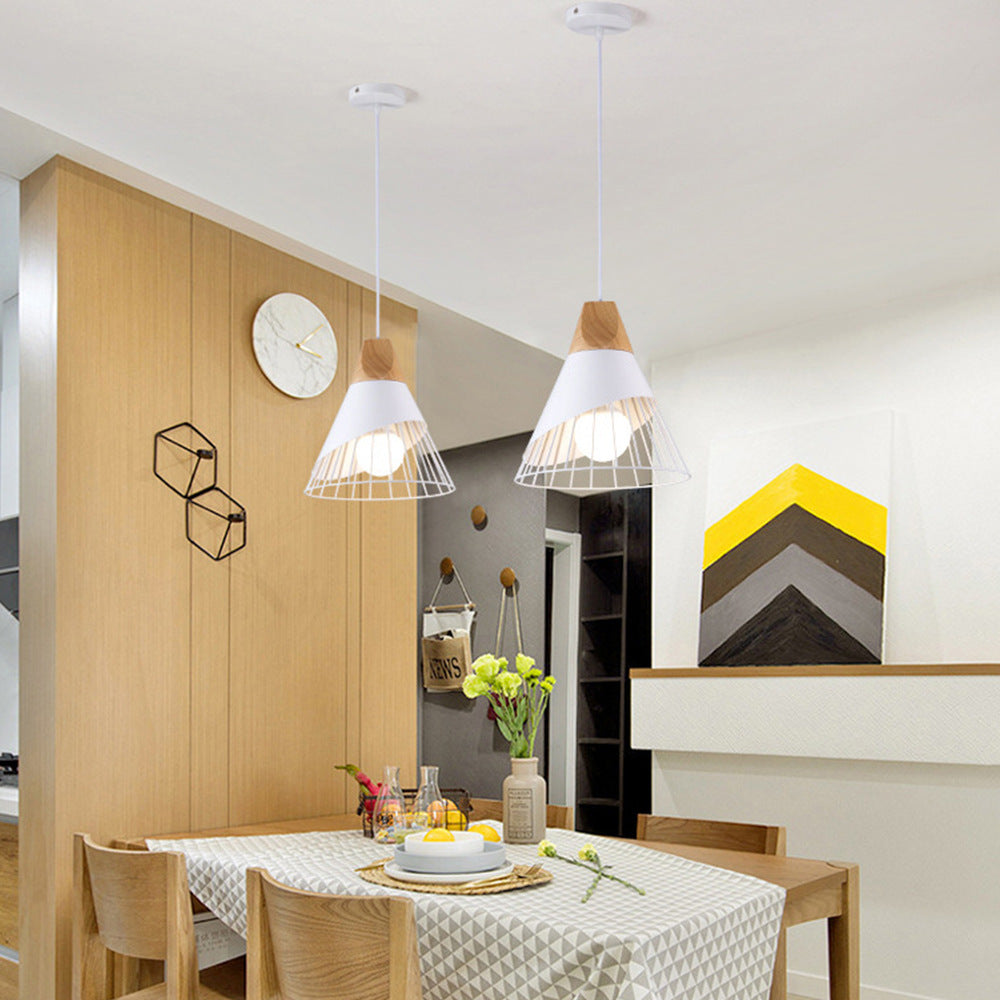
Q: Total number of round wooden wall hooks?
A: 3